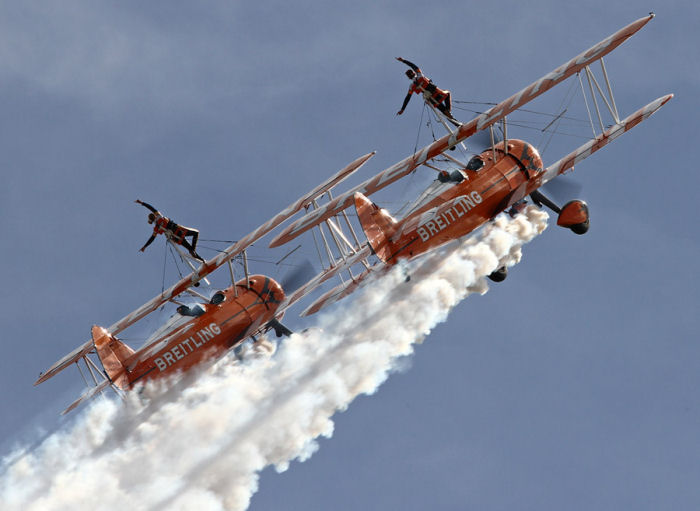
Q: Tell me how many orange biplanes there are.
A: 2